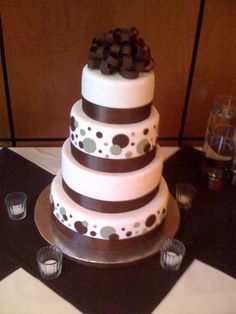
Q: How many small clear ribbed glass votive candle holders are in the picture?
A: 4